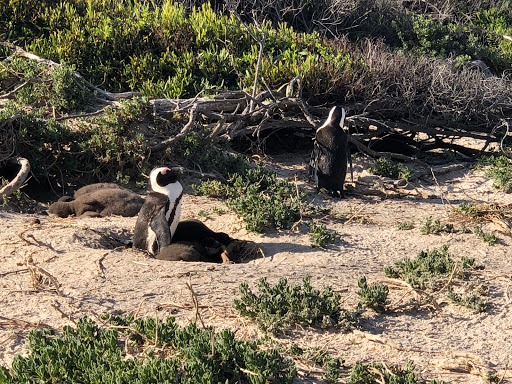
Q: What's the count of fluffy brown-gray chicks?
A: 4